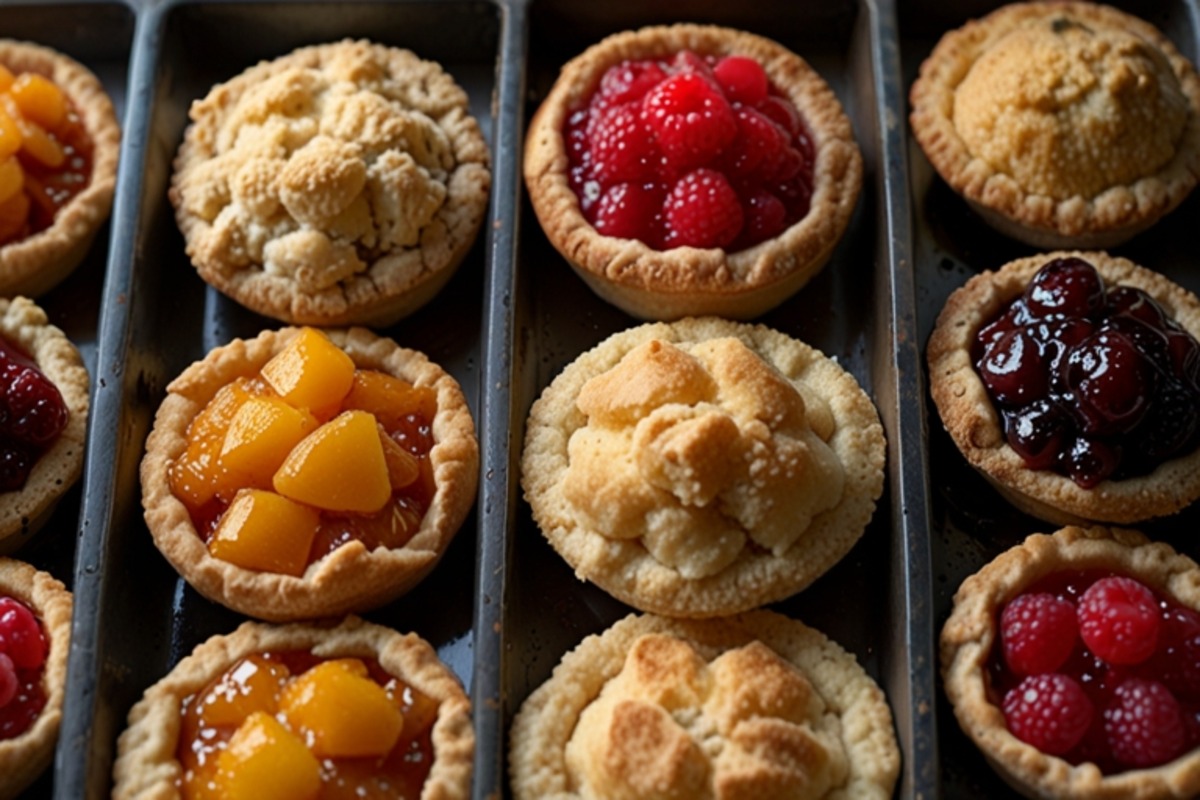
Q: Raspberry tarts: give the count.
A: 3